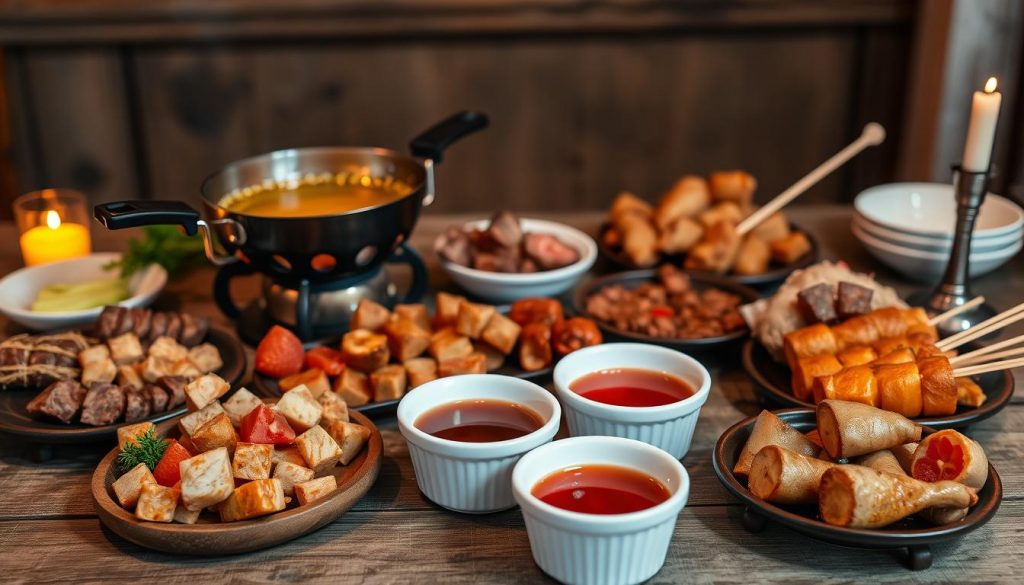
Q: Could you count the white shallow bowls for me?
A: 5